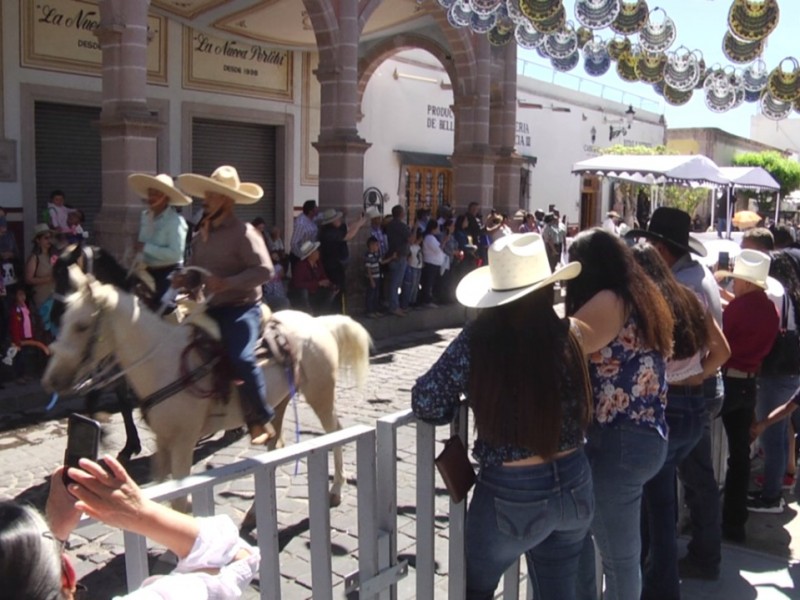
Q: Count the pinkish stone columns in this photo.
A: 4